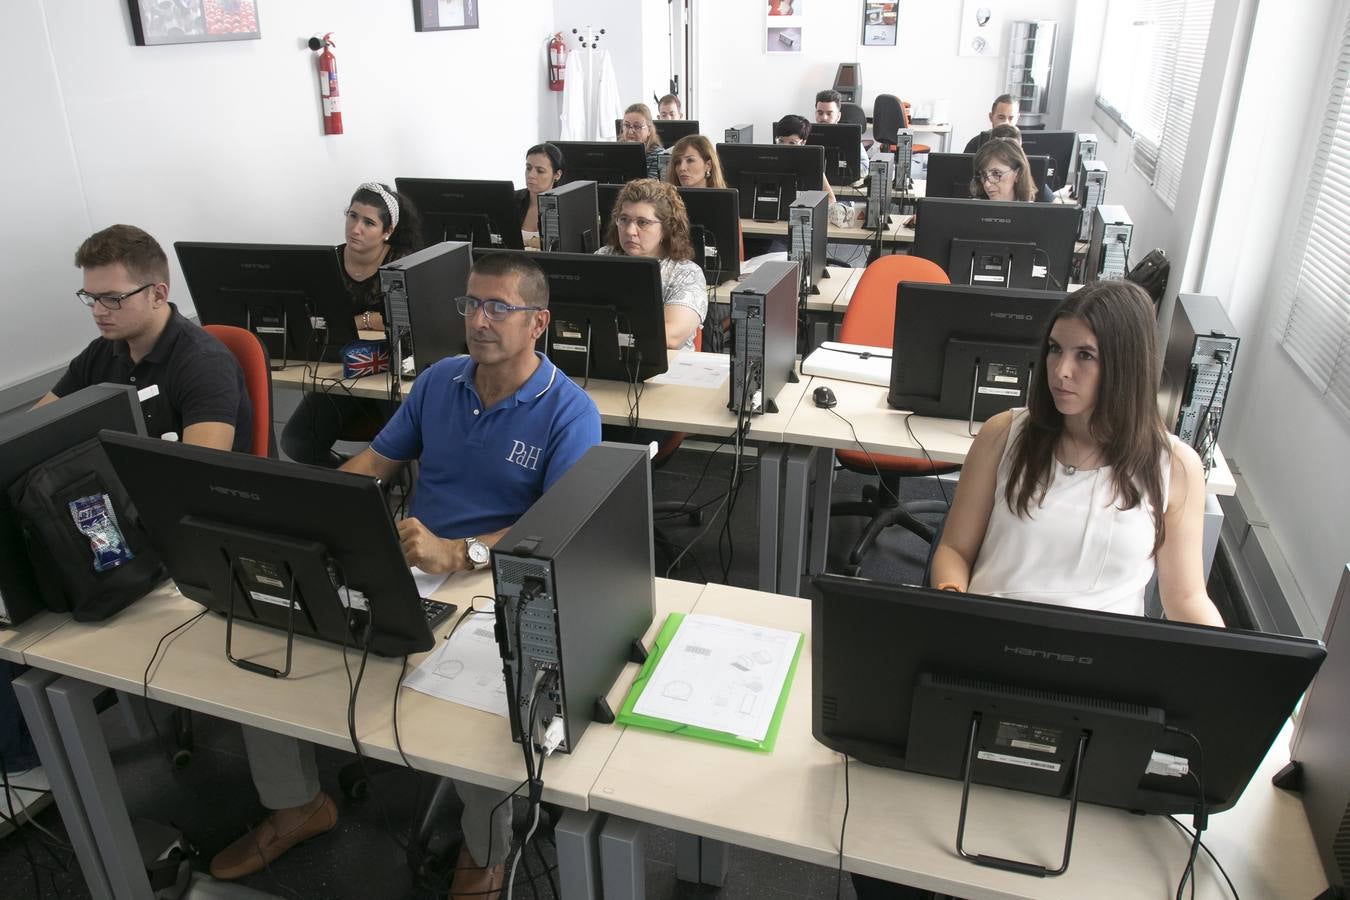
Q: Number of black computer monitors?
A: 14